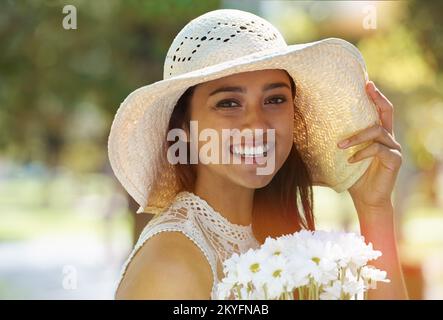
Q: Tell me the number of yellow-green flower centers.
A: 4